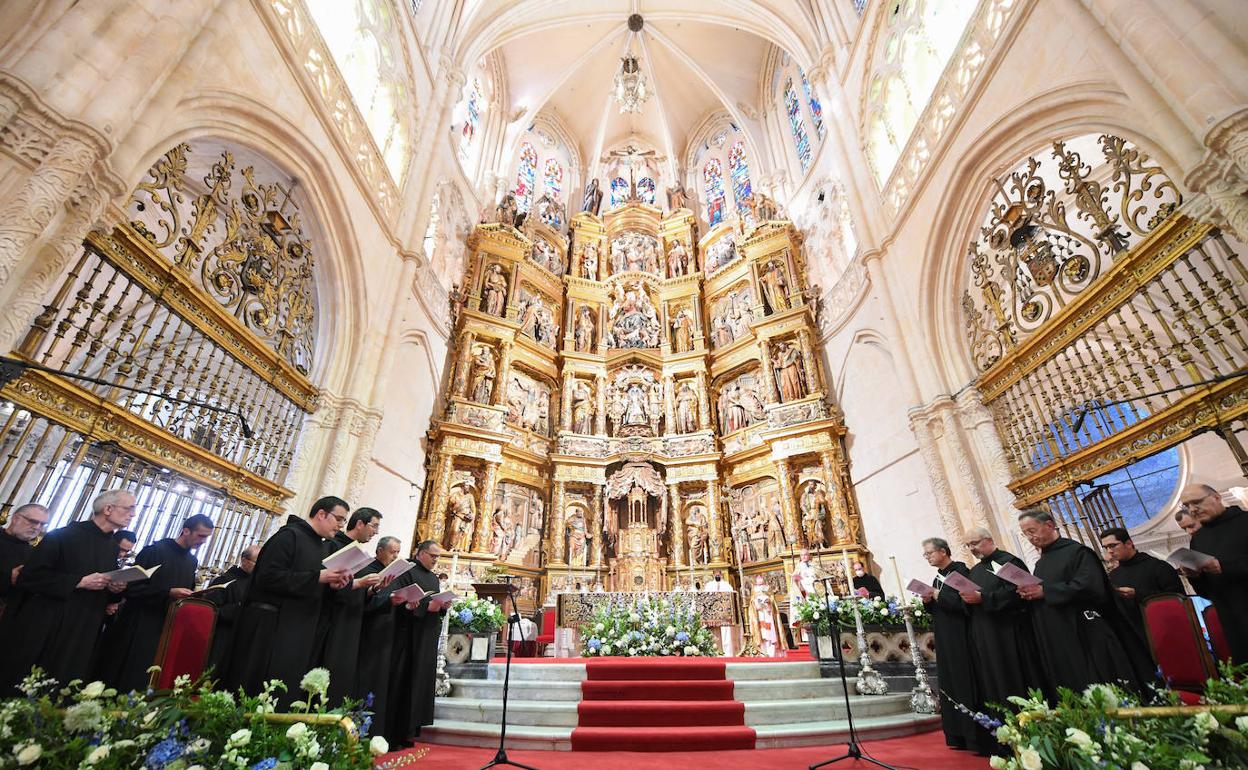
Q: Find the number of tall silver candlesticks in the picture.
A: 3